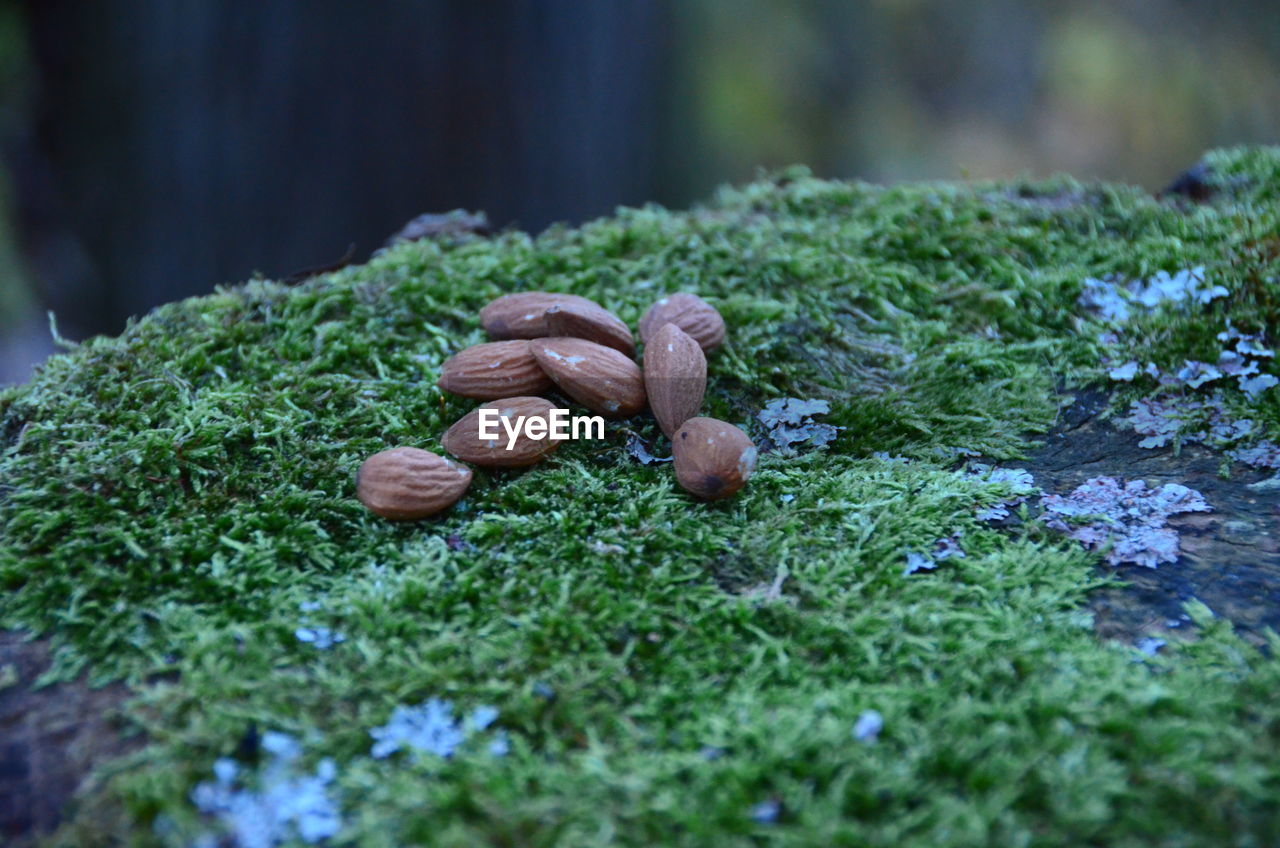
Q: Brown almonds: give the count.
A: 9